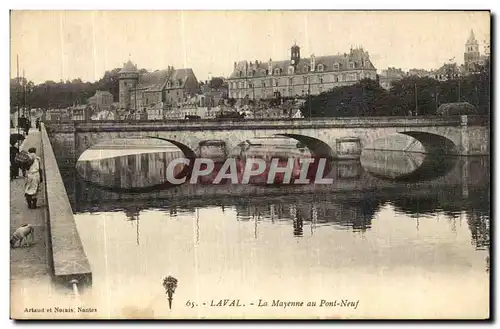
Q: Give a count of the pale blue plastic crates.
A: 0